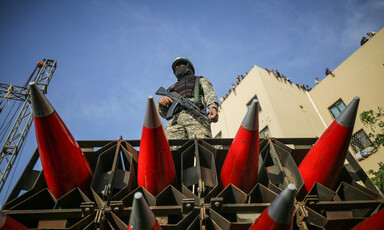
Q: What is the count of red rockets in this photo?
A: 8